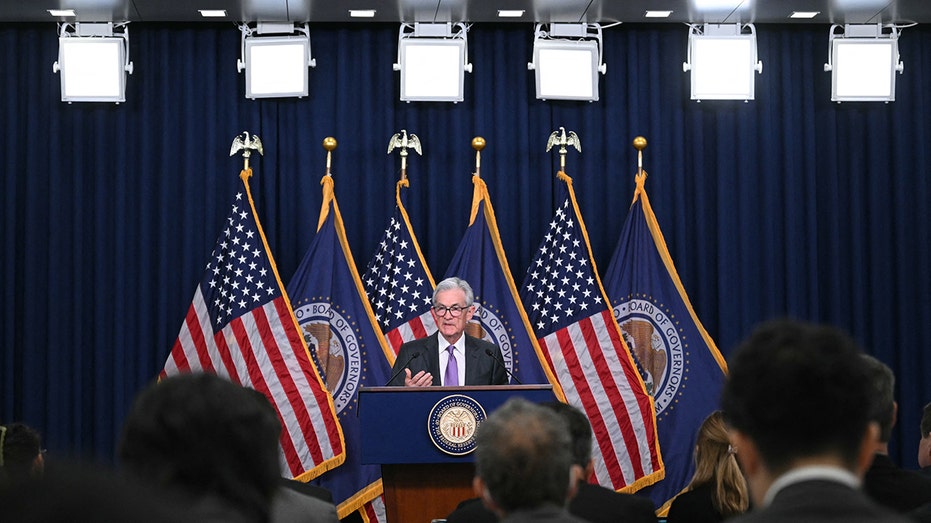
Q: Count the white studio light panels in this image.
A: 6